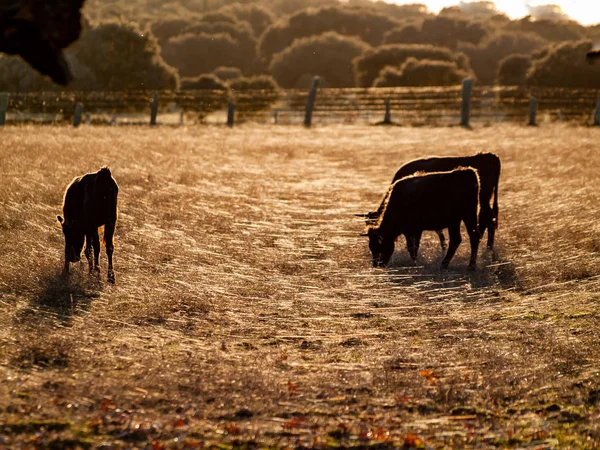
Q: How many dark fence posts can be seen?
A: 9